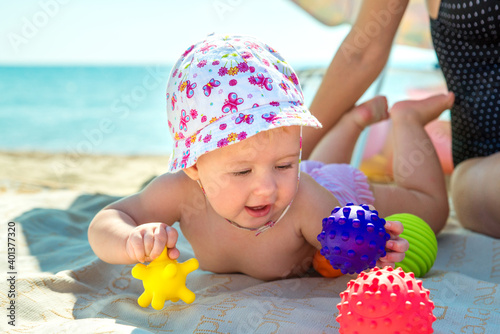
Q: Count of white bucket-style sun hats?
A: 1